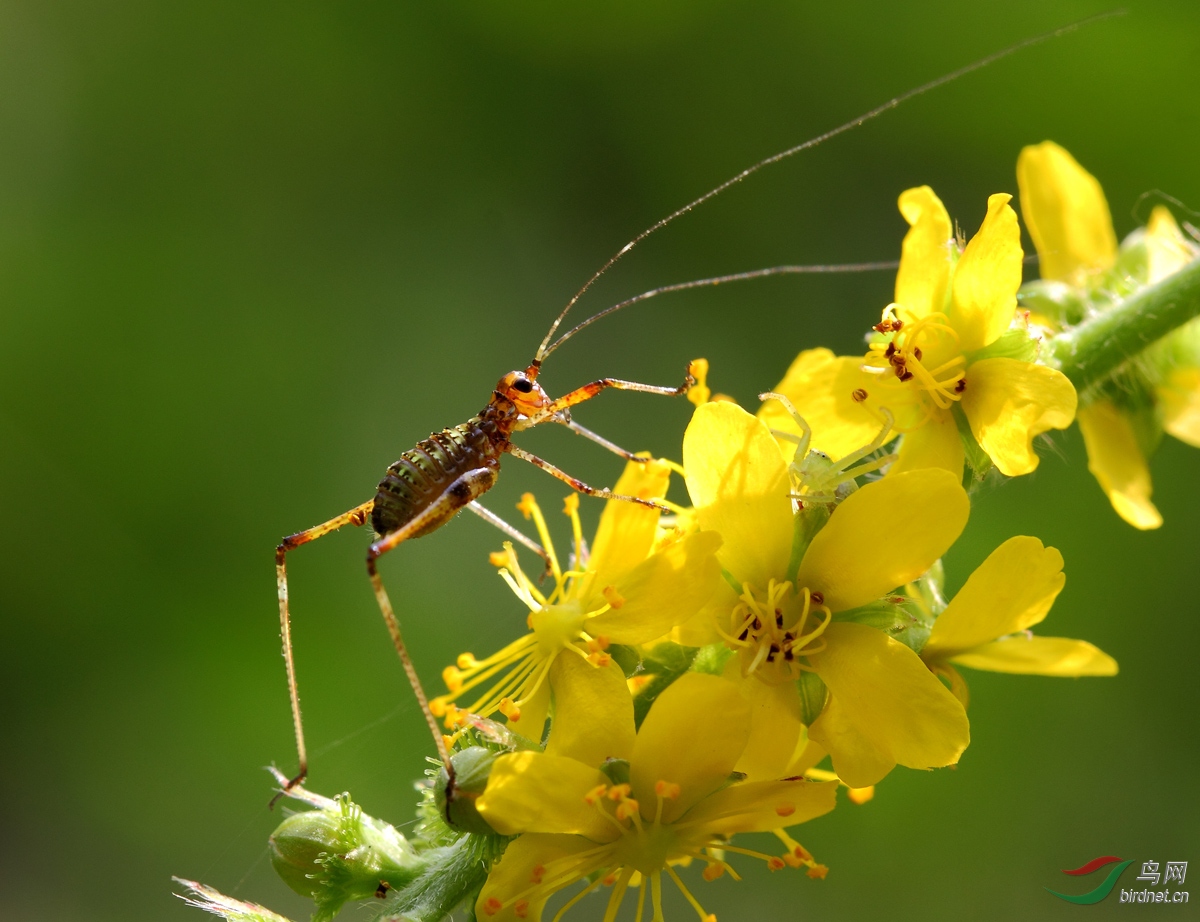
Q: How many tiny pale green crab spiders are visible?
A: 1